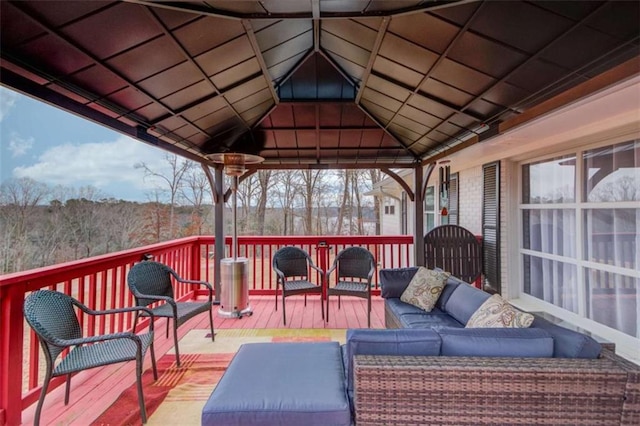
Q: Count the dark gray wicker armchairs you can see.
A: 4